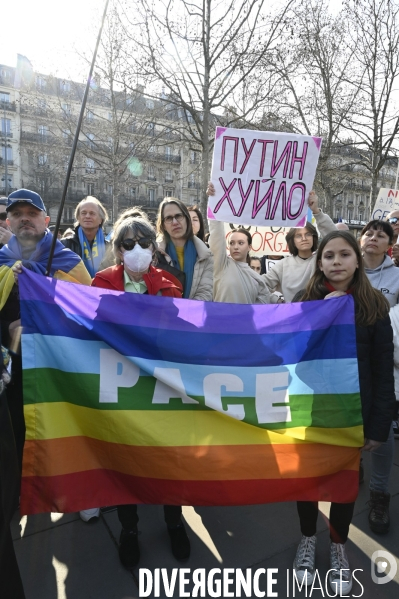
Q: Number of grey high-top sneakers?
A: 2